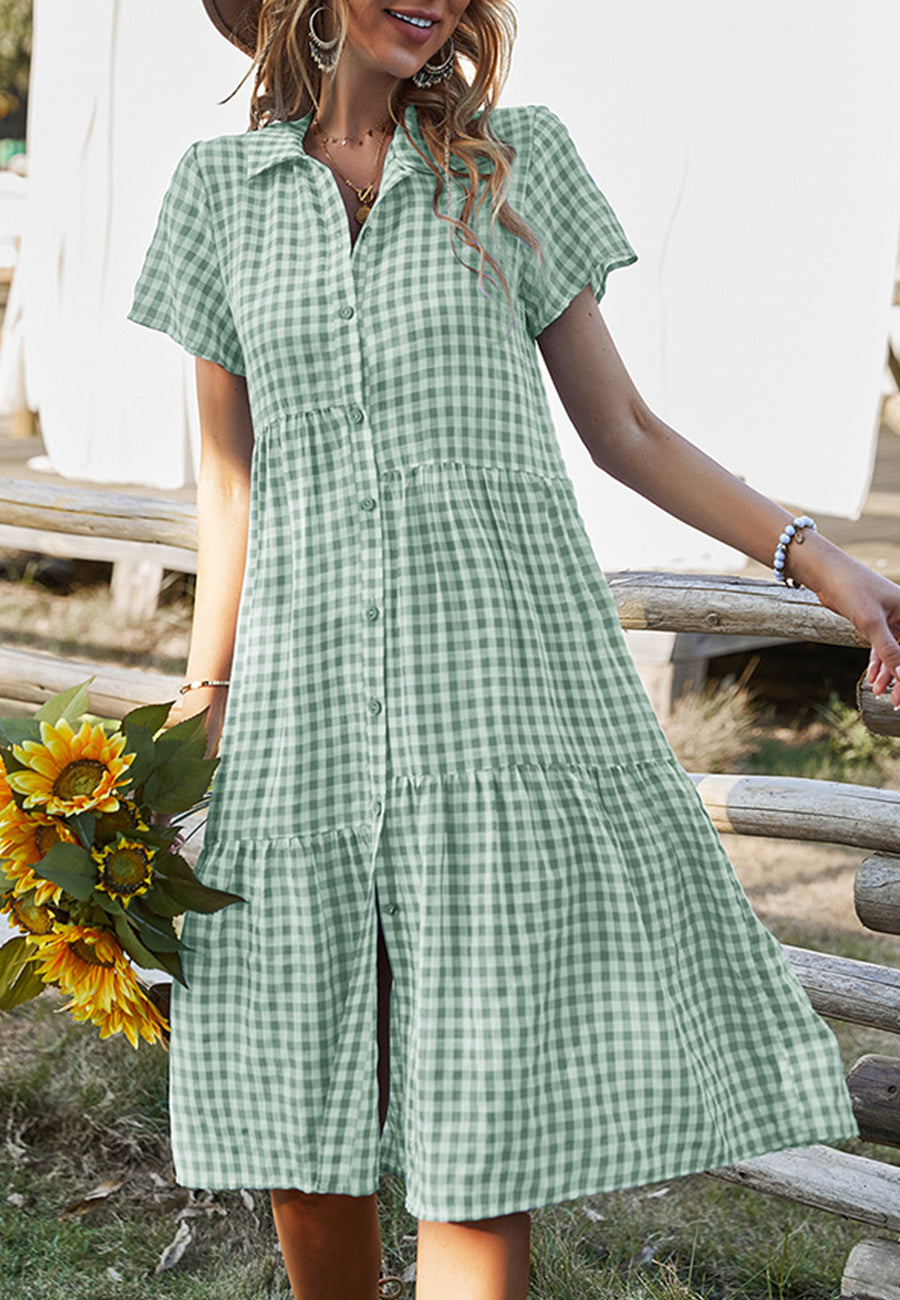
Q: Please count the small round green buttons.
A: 7